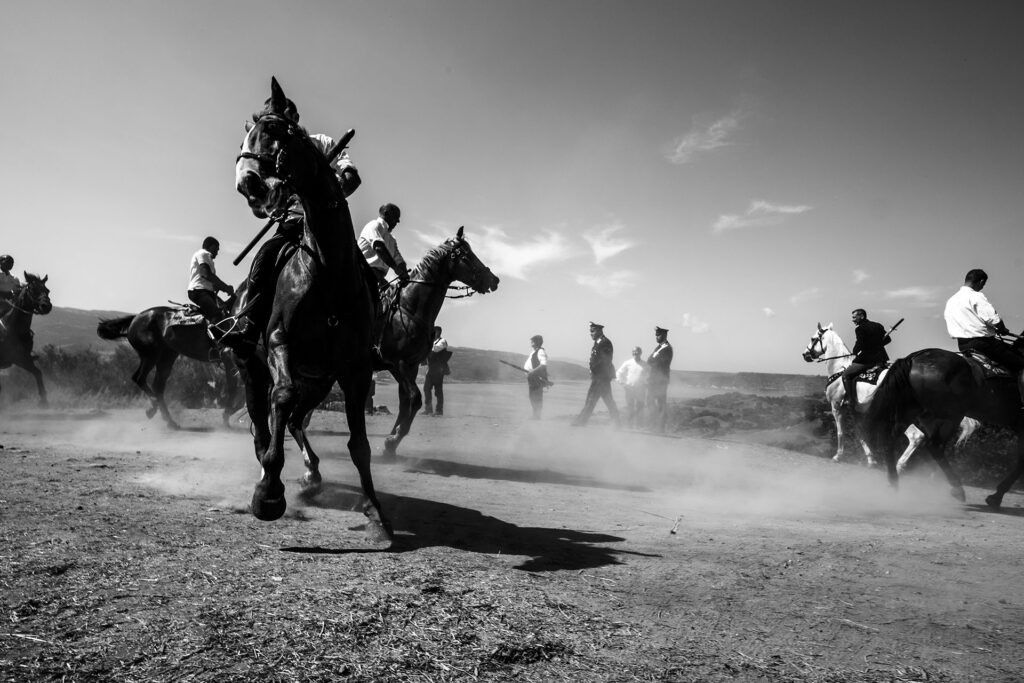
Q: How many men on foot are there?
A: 5